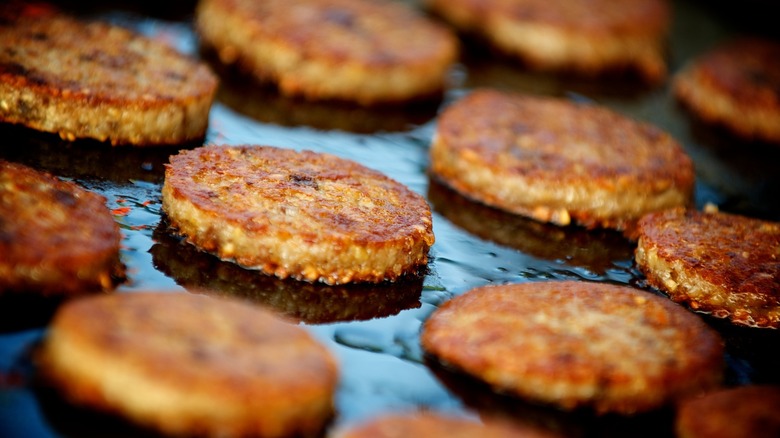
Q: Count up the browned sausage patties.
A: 12